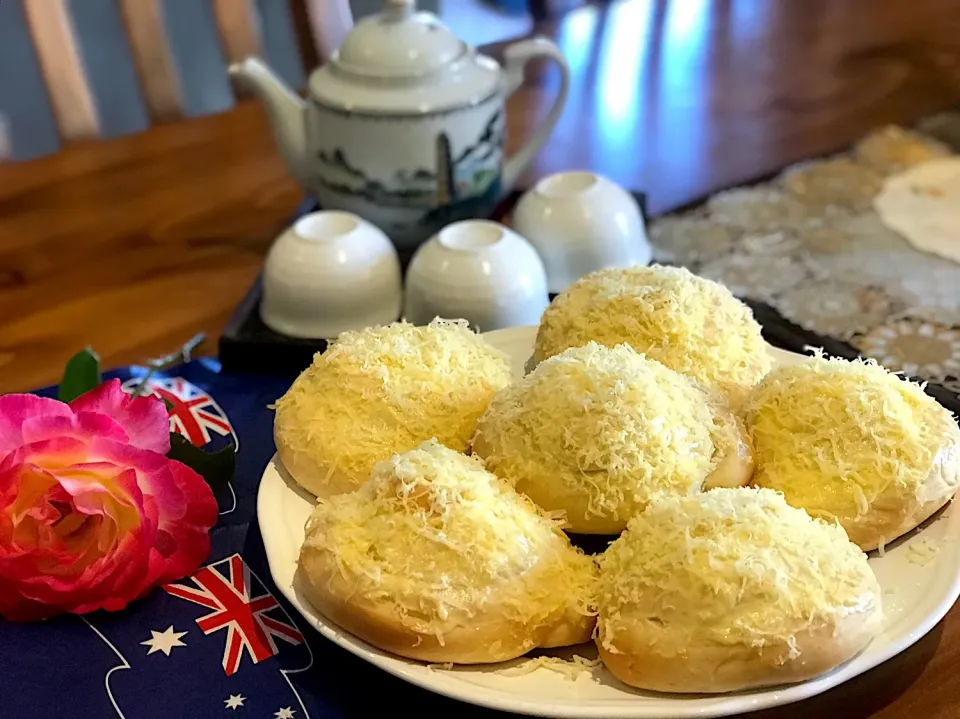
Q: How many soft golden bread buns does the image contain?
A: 6